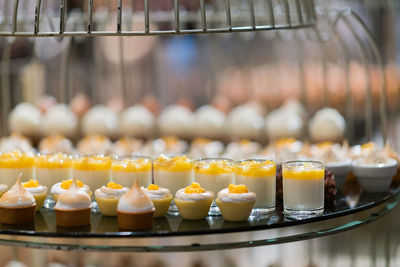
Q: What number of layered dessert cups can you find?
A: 8